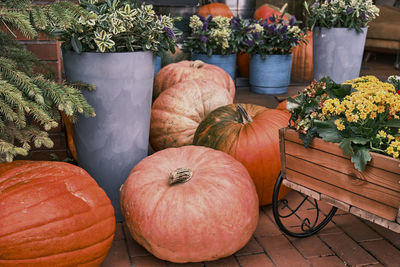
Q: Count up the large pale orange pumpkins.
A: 3